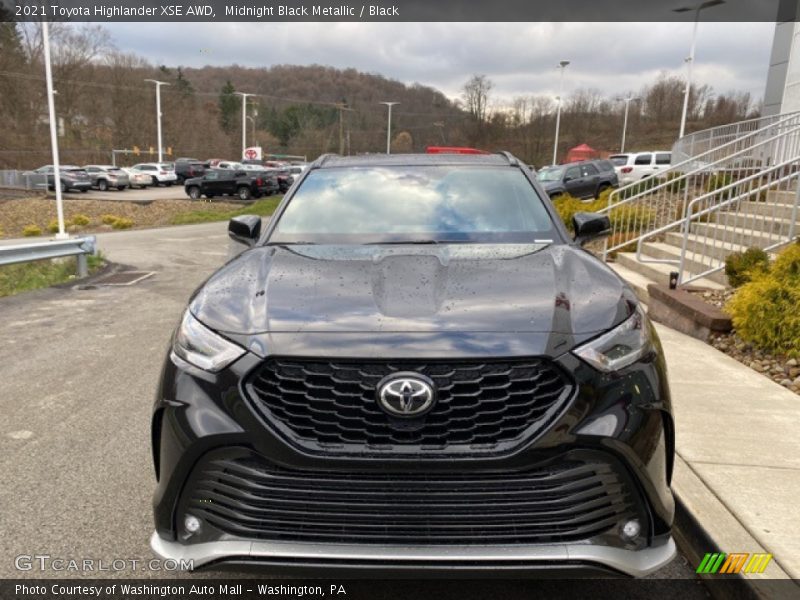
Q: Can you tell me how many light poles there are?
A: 7